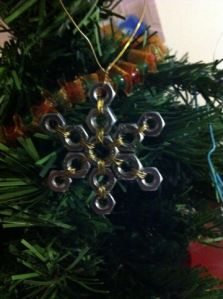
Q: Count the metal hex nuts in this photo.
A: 13